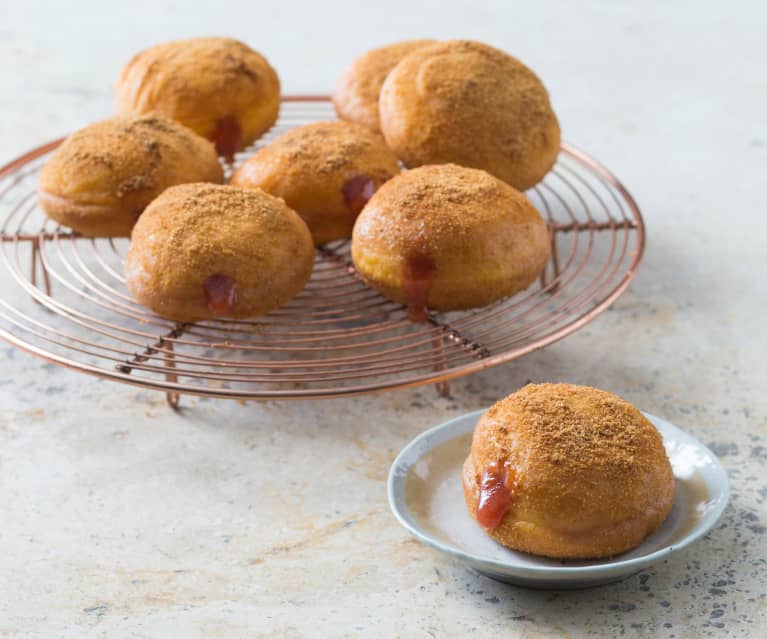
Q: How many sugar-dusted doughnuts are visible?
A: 8